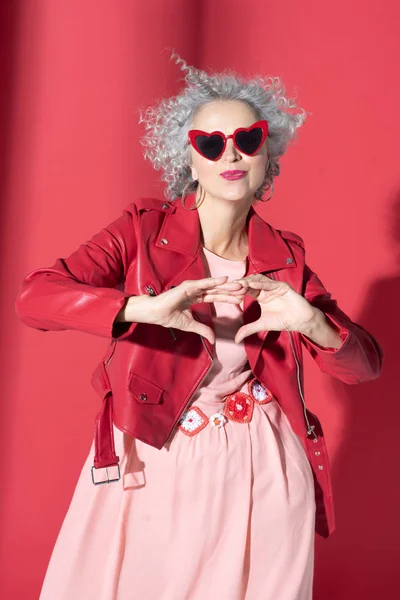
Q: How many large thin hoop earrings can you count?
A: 2